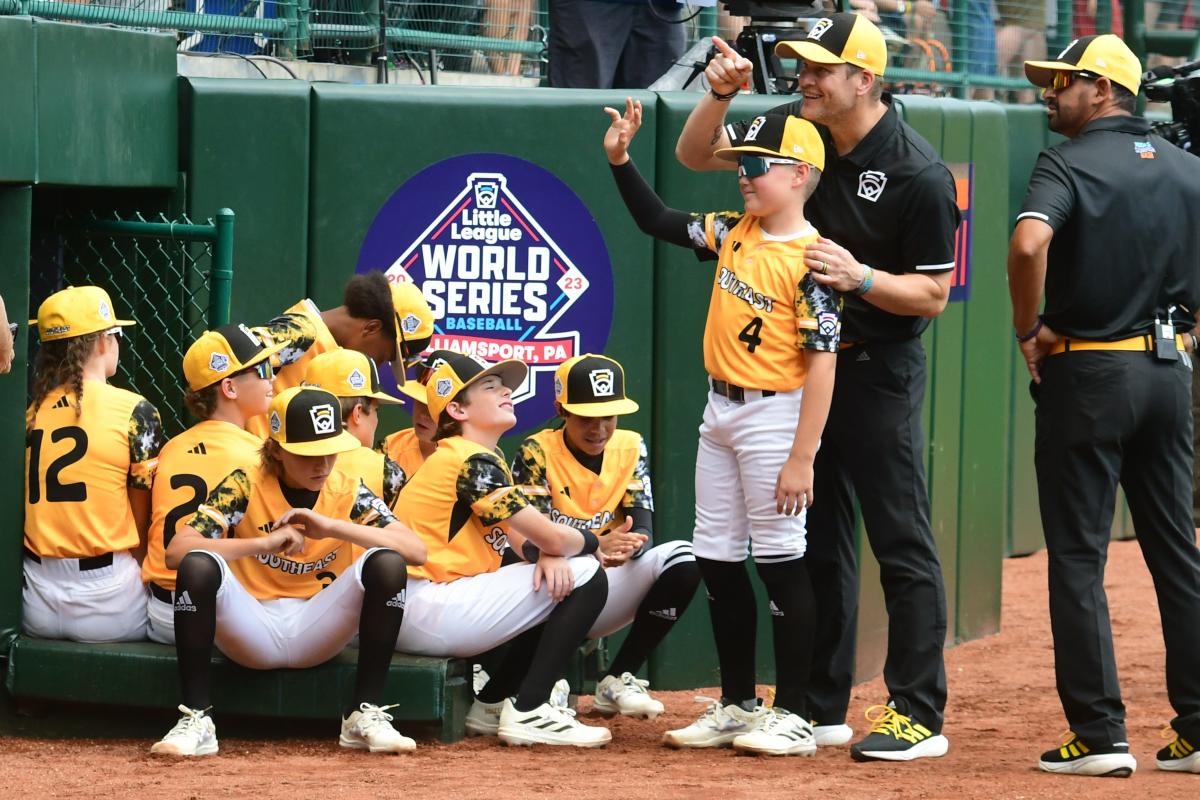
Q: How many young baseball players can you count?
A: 9